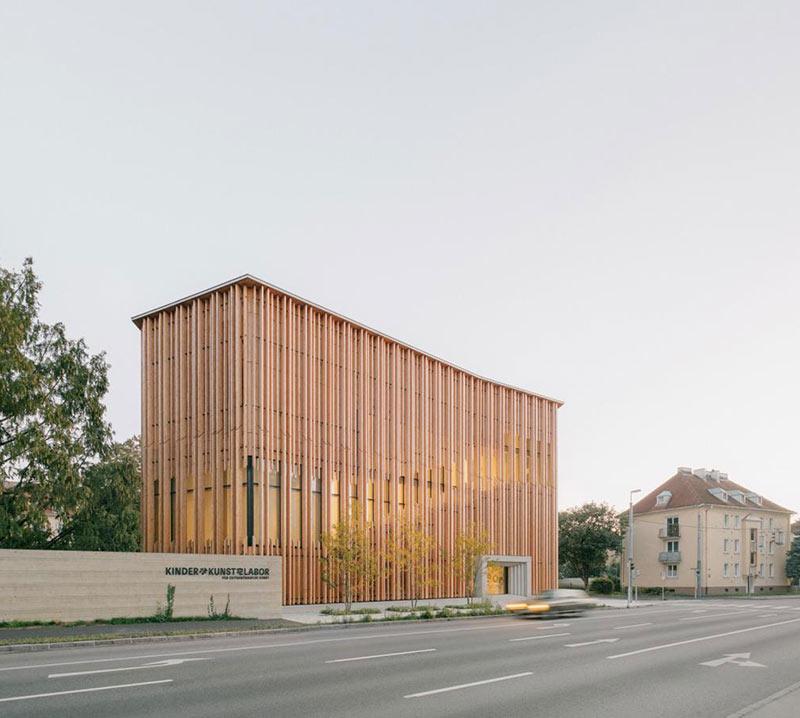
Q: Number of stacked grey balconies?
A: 2